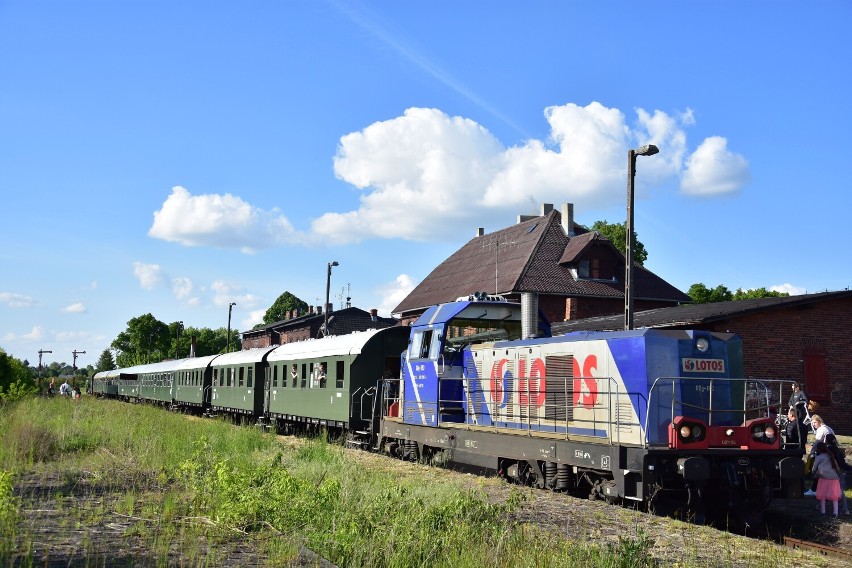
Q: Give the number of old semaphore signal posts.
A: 2